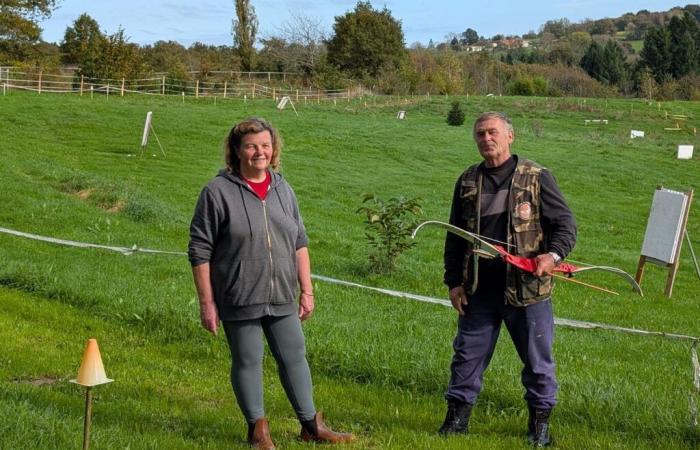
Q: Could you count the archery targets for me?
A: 6